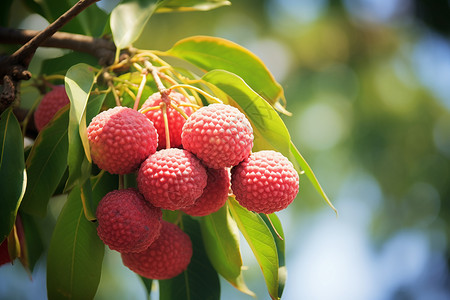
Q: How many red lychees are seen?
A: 9